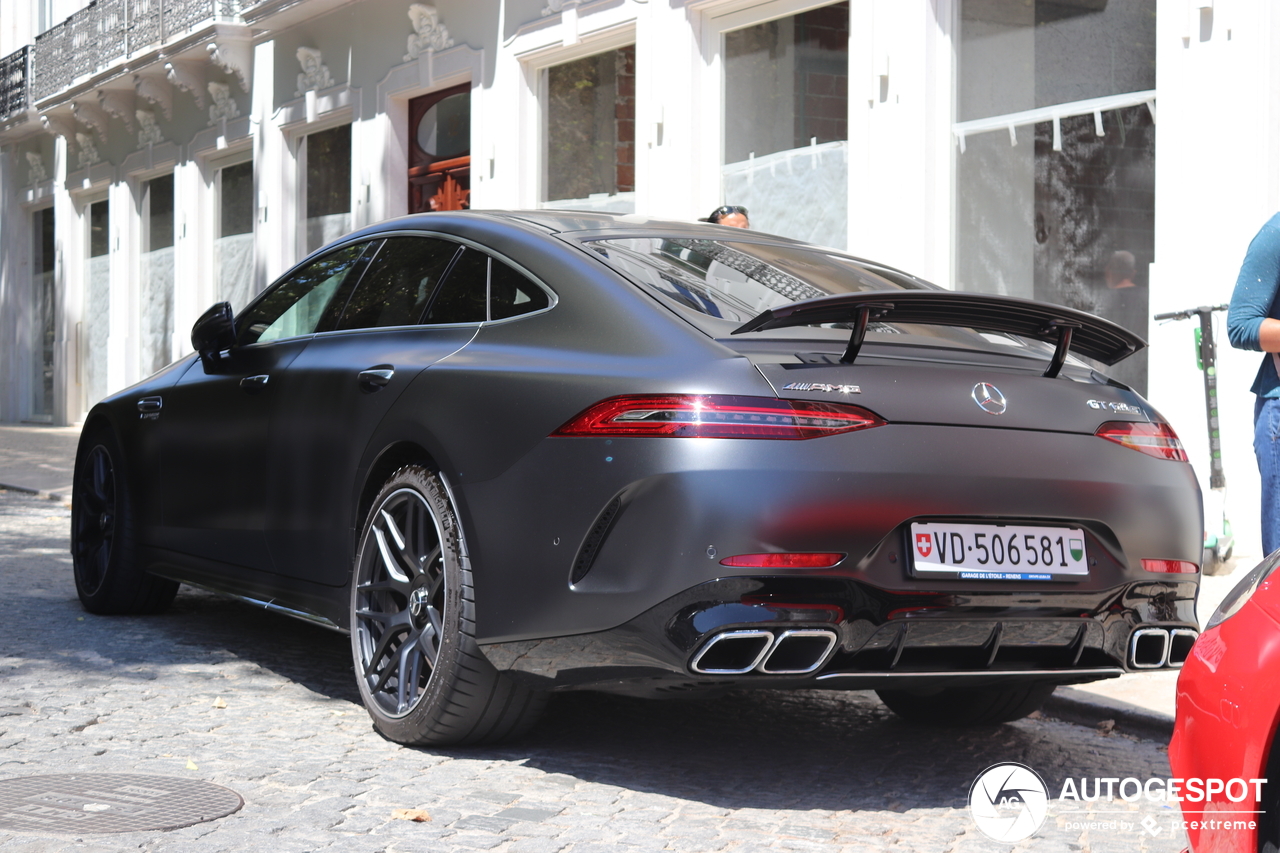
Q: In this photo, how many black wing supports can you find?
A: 2